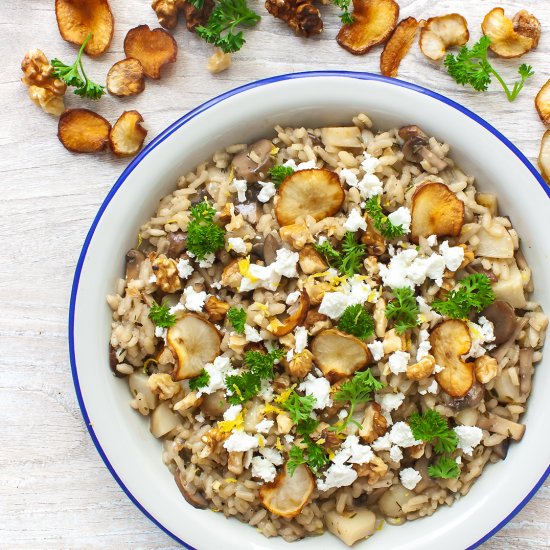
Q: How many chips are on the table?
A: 11